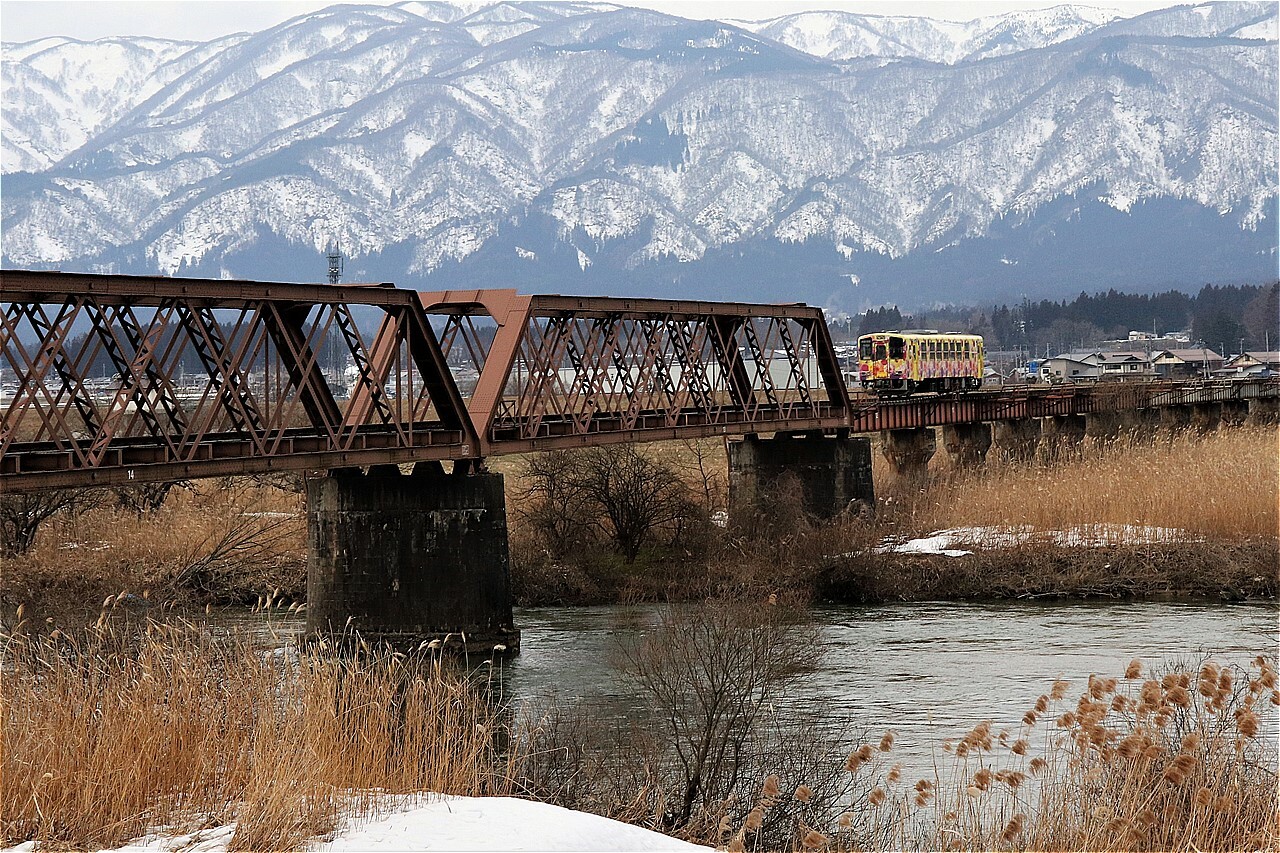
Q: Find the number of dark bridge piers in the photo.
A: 2